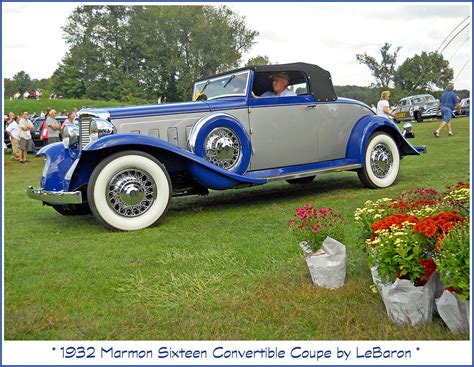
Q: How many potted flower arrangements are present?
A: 3